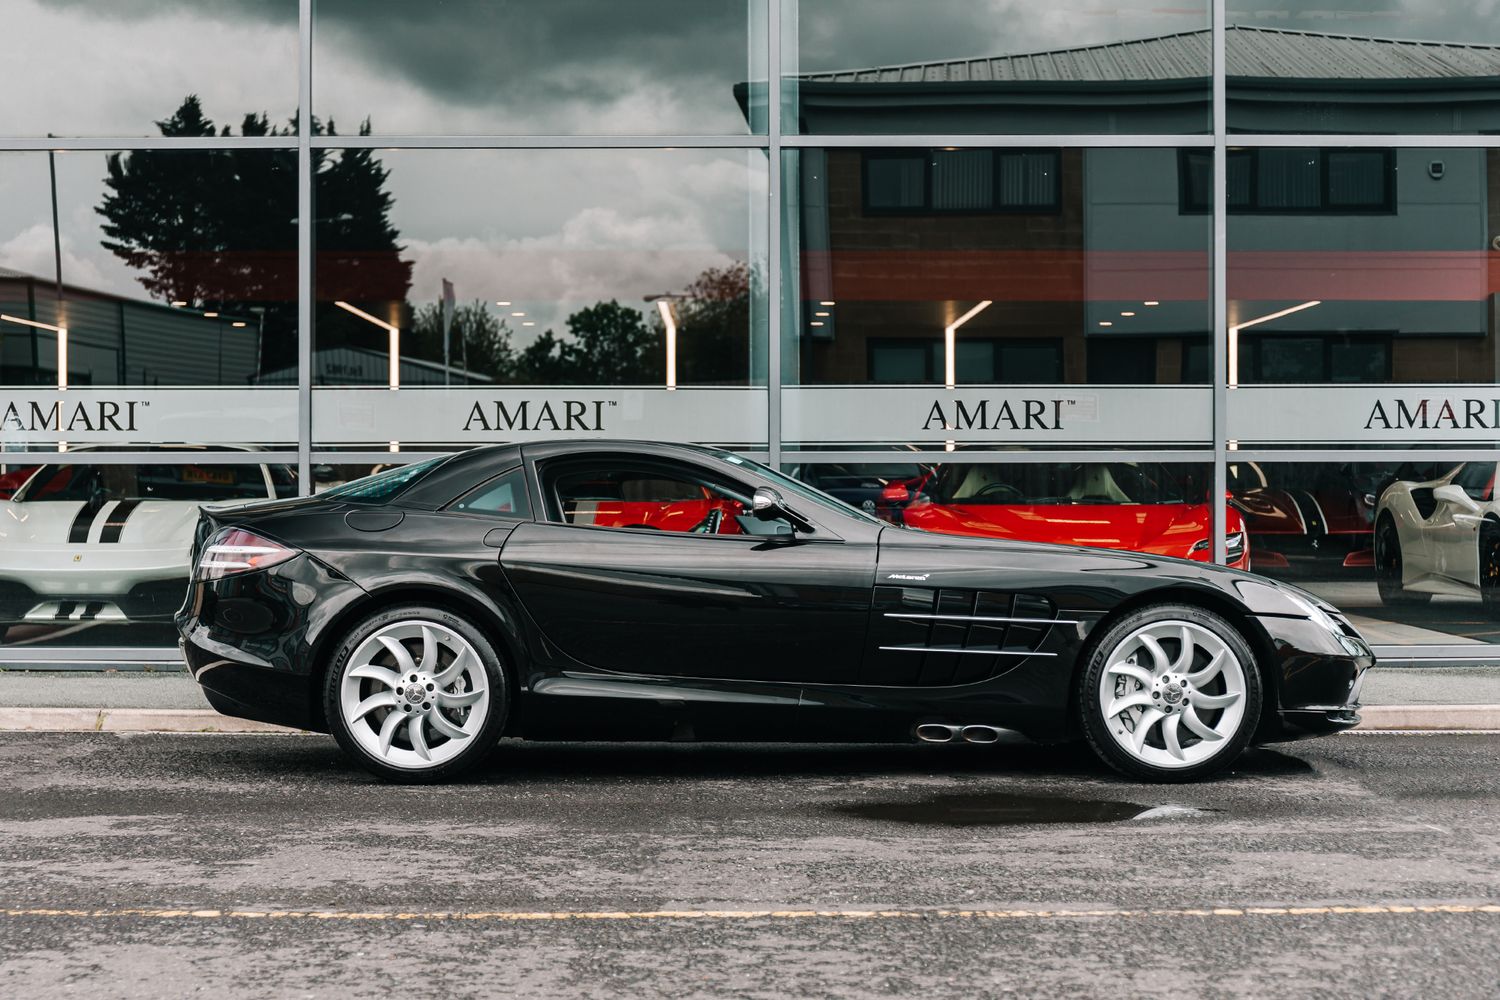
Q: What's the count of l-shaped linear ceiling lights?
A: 5